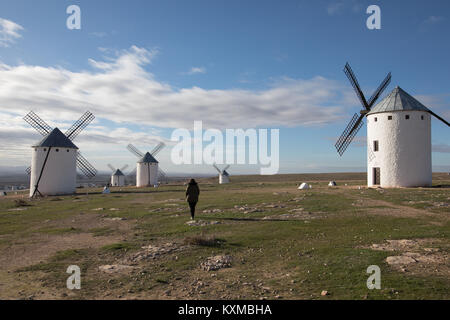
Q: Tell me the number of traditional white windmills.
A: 5